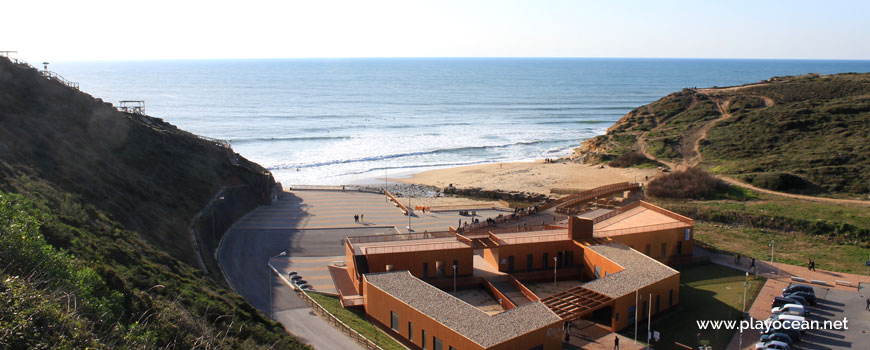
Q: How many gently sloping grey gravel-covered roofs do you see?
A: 2